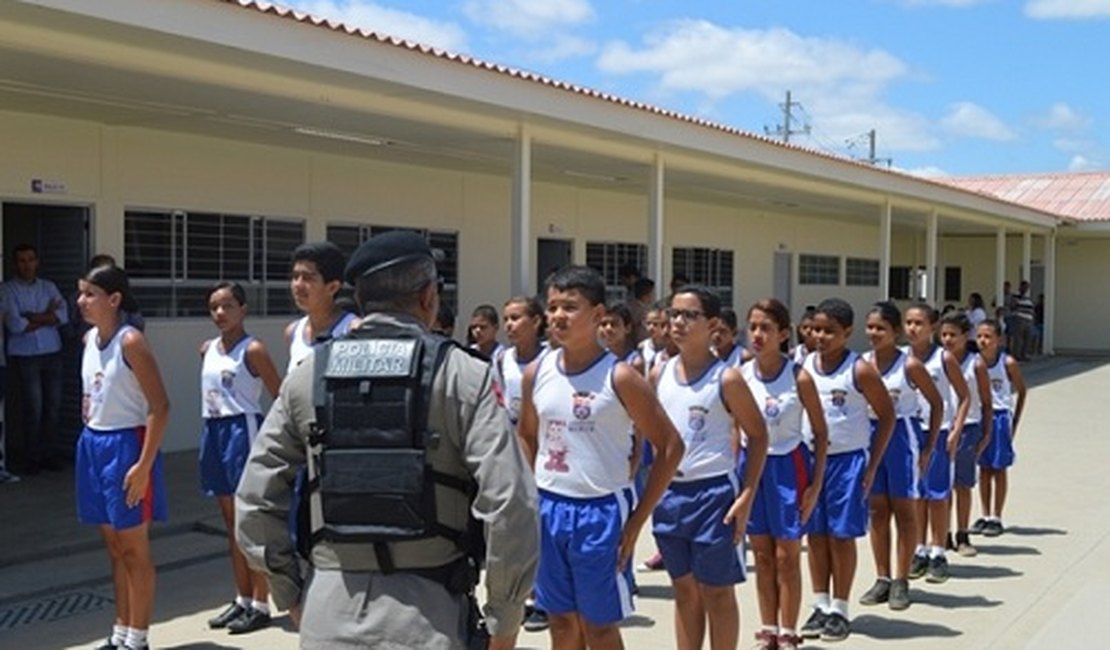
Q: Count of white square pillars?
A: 7